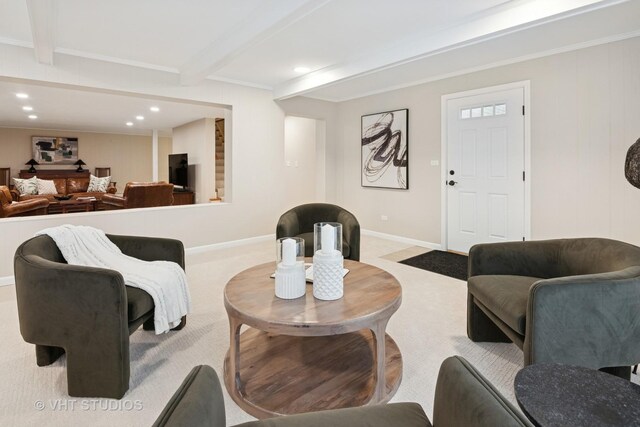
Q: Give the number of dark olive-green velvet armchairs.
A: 4